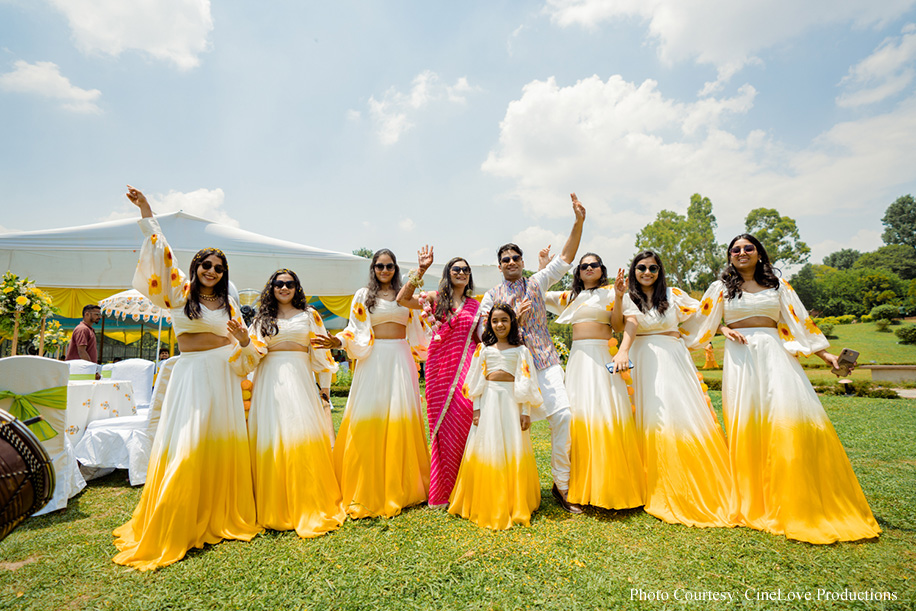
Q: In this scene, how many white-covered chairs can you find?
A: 5